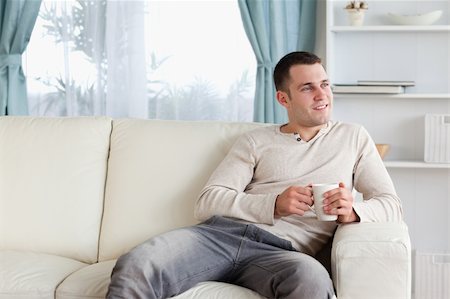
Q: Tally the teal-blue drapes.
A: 2